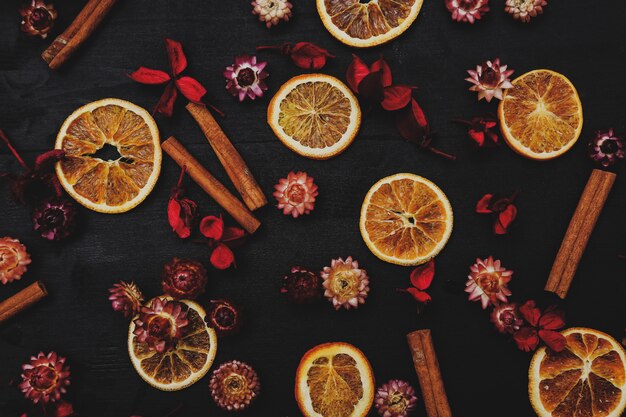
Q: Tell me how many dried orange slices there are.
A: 8